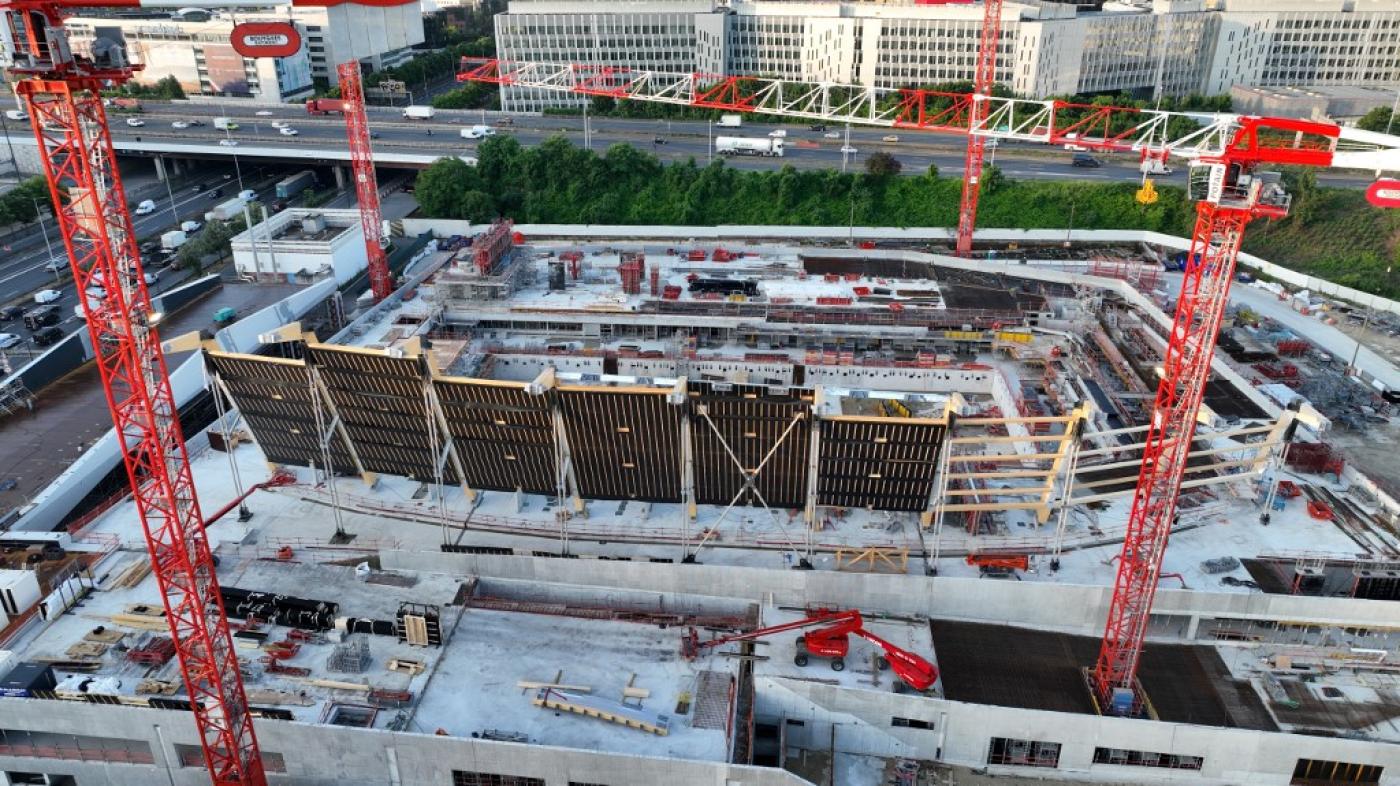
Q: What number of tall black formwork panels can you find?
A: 6